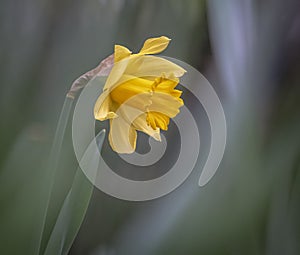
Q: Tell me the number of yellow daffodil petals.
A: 6